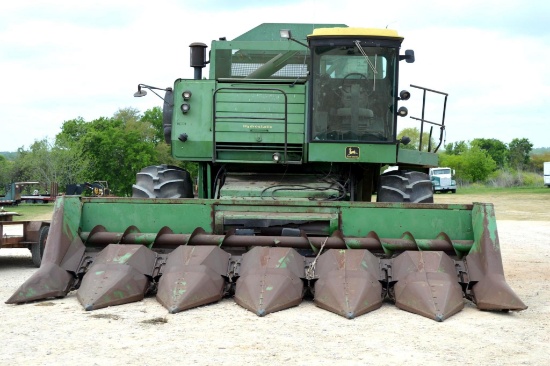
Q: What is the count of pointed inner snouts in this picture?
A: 5